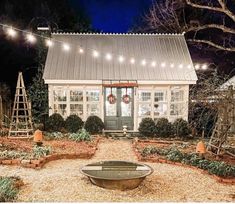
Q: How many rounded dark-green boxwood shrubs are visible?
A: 6